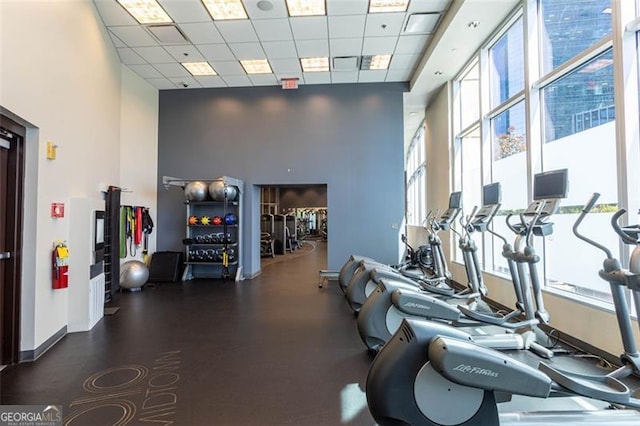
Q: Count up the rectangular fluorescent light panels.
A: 8